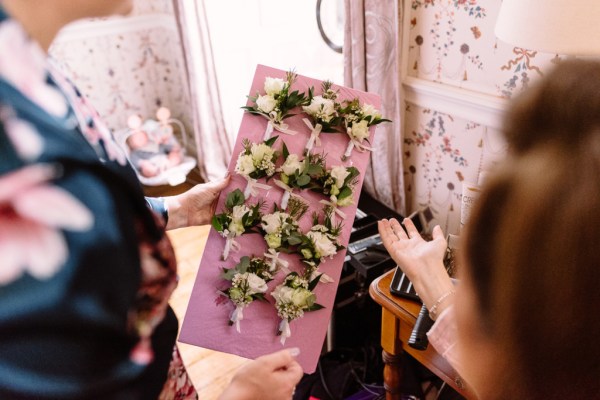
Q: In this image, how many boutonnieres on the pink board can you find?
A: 11